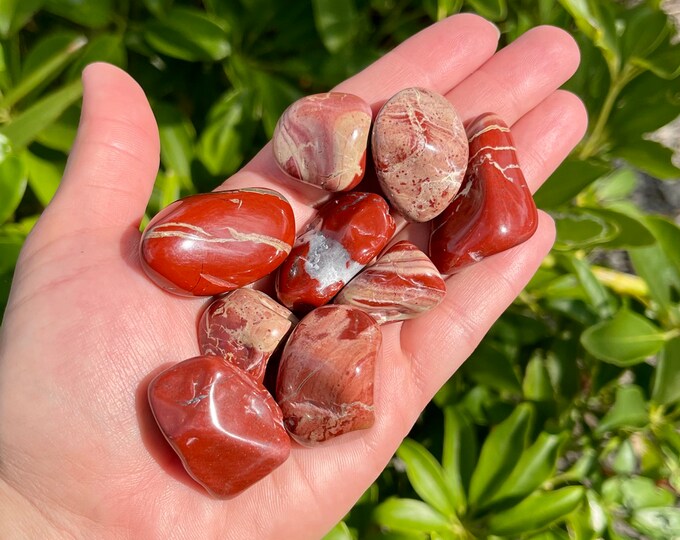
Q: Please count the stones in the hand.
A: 9